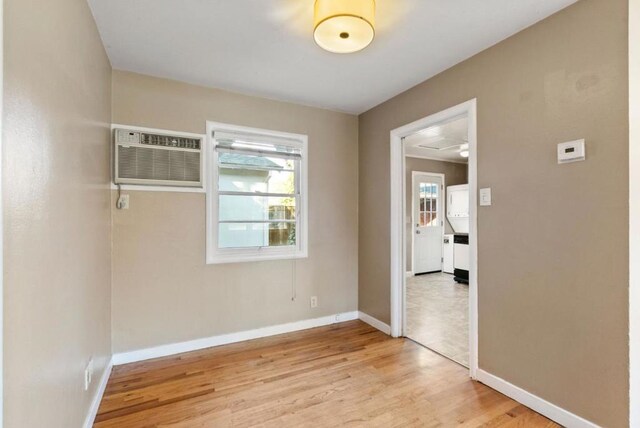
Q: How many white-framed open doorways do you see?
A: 1